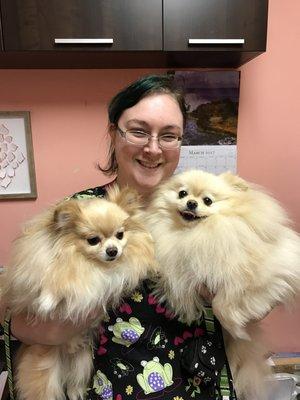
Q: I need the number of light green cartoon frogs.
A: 3